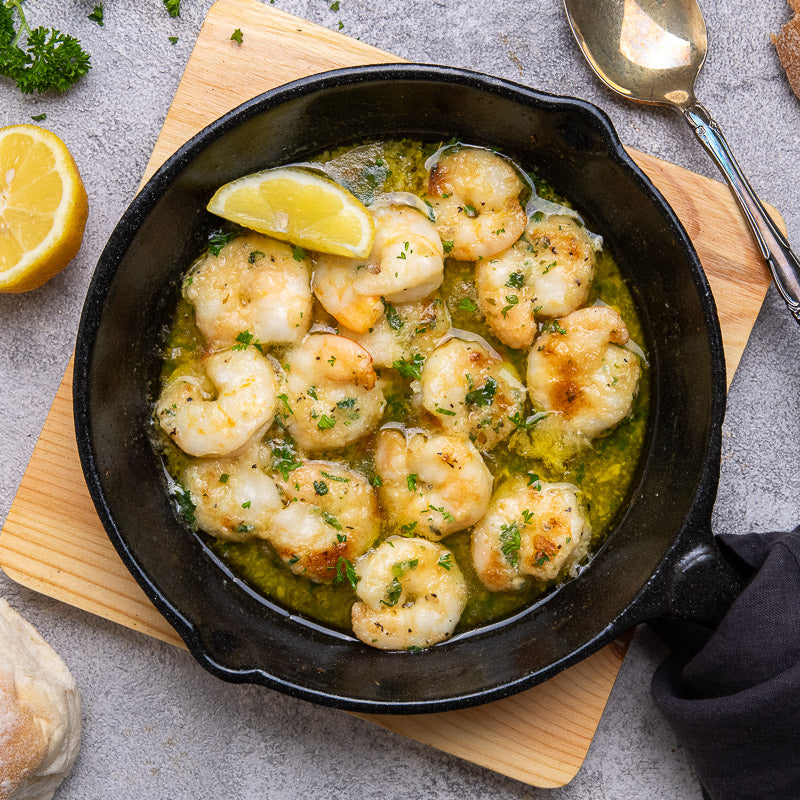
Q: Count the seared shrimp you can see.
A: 14